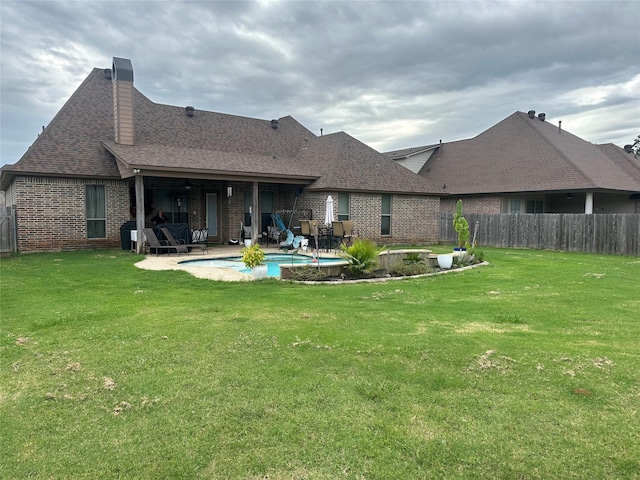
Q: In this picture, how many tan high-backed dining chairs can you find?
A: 4